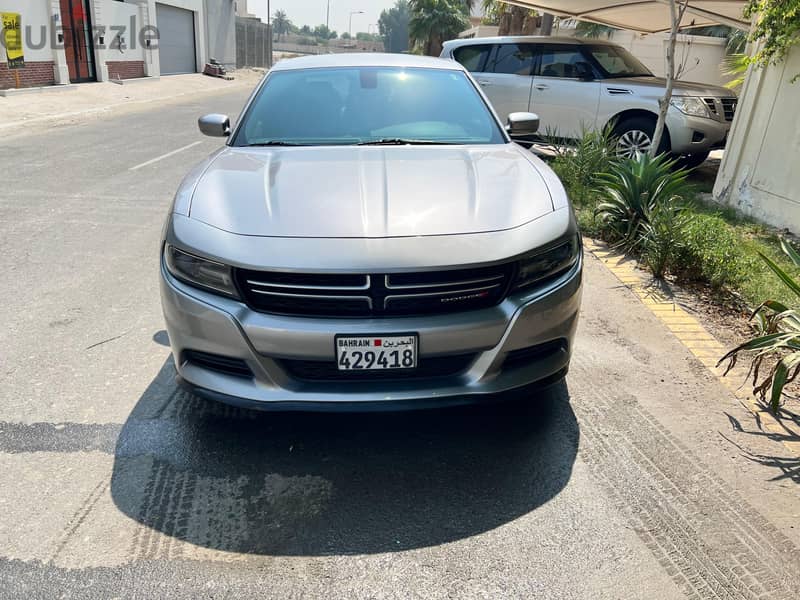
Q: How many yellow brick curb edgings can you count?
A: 1